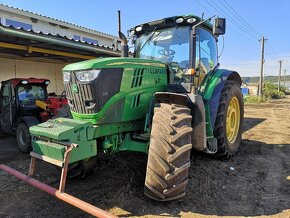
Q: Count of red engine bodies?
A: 1